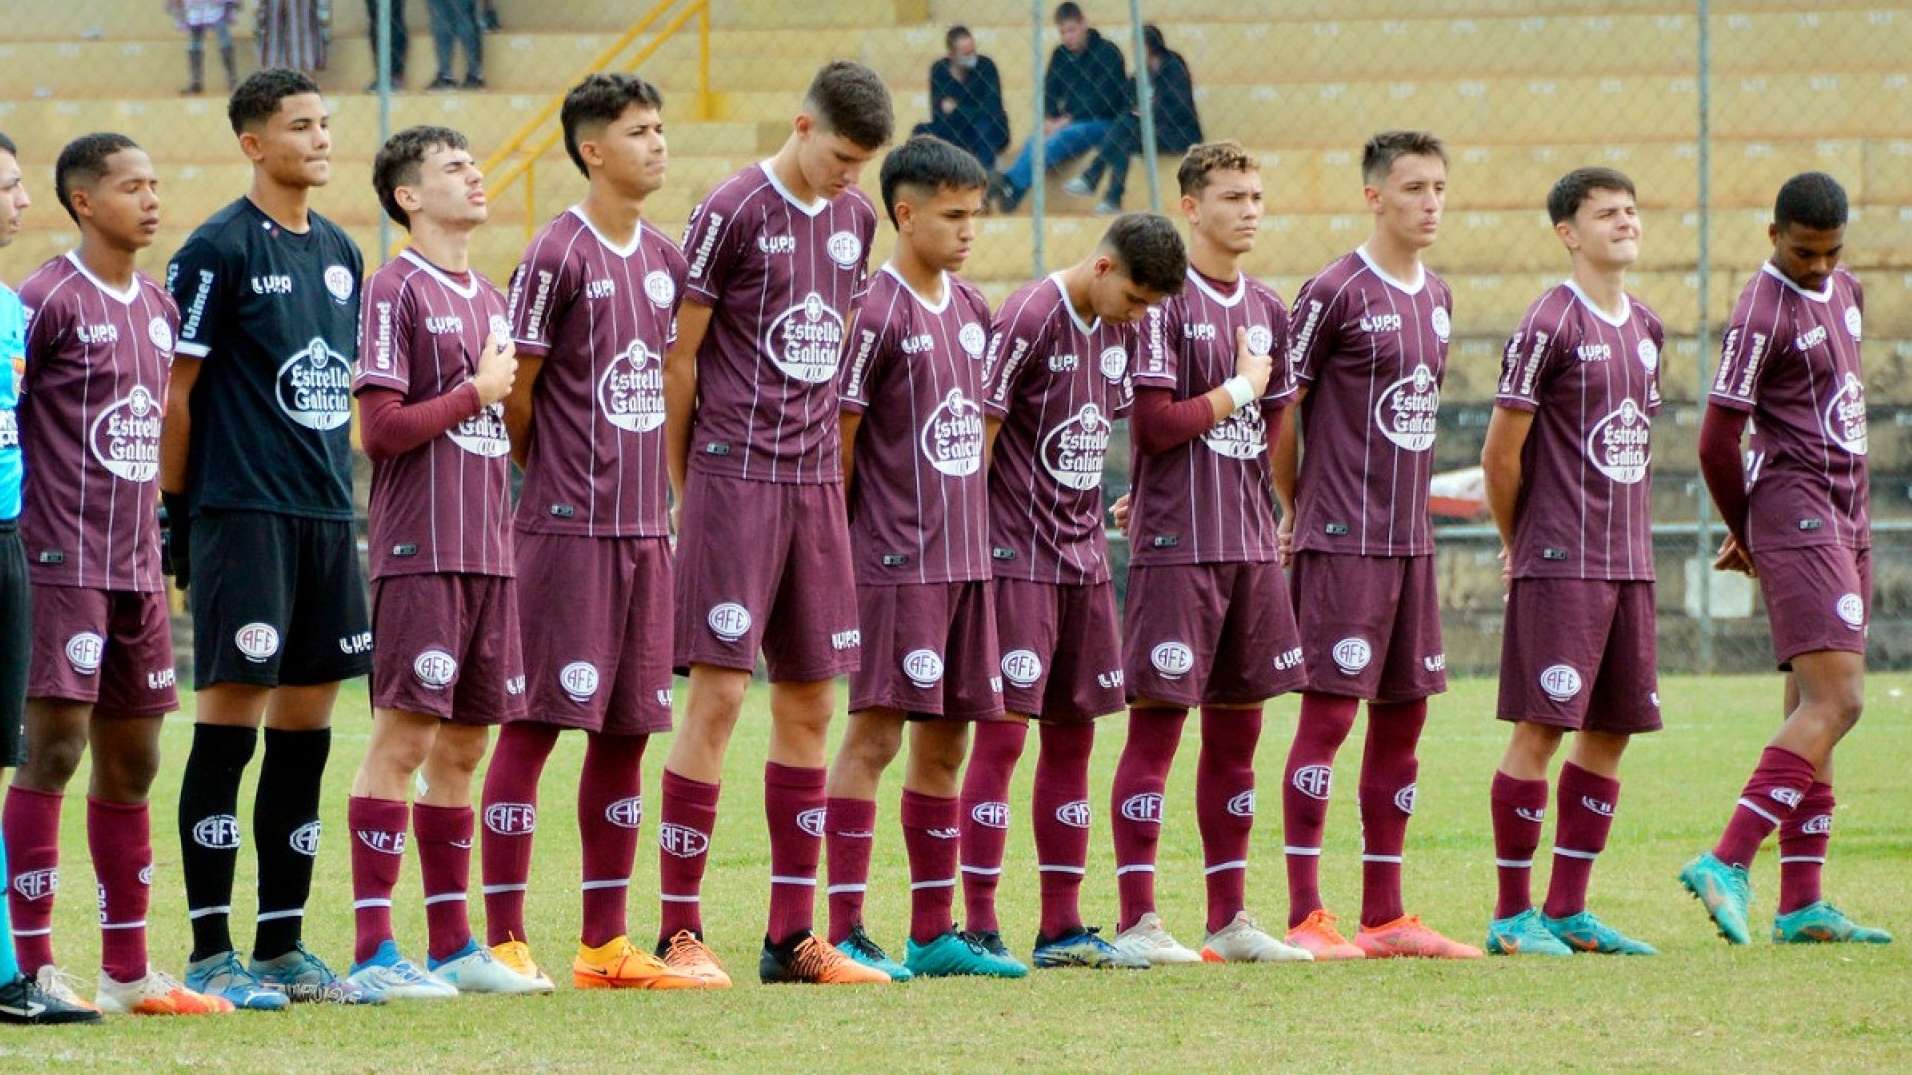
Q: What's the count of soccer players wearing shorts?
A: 11